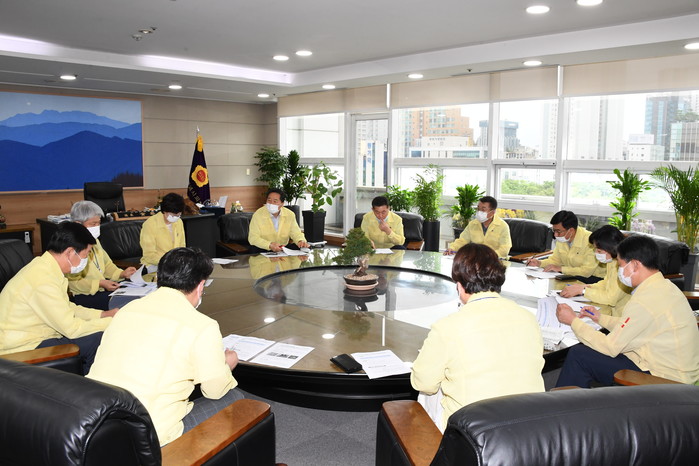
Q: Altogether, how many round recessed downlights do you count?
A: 11